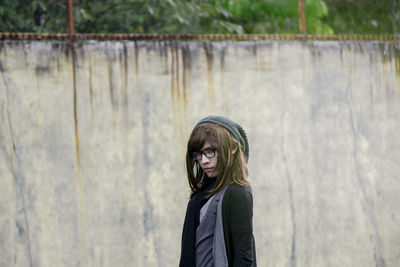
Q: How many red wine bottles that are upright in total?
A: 0